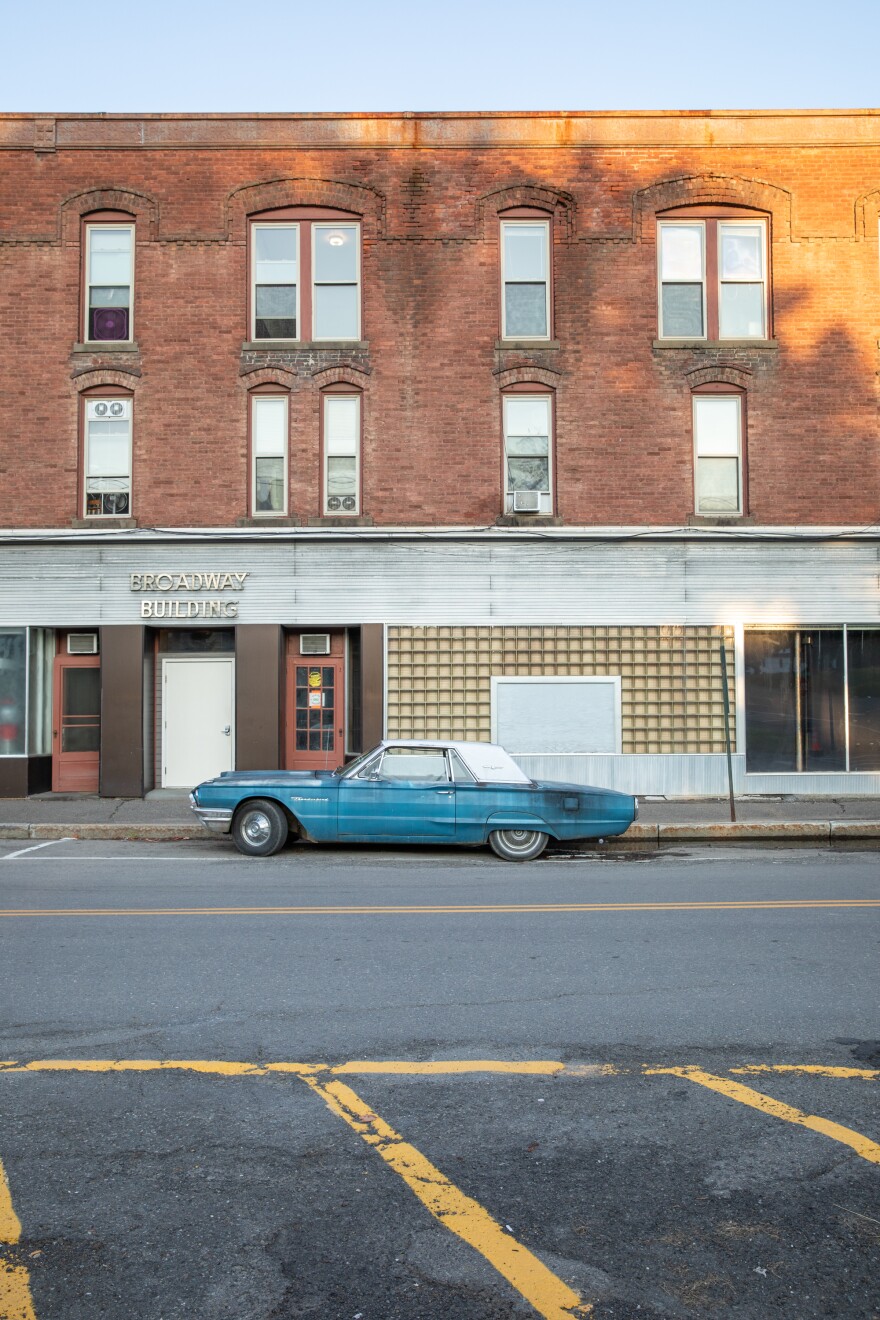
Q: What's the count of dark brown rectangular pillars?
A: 3